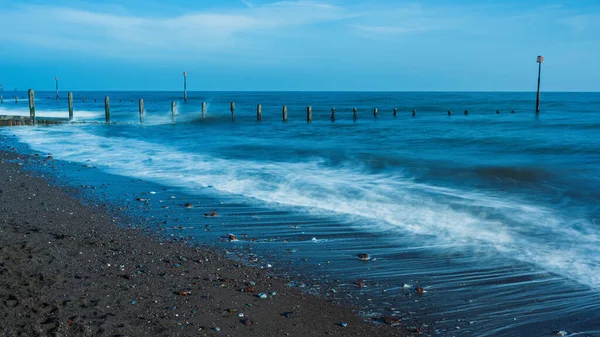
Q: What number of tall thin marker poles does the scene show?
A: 3